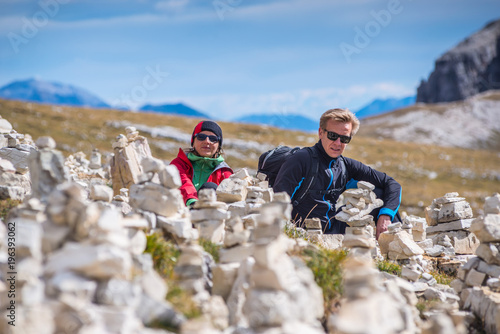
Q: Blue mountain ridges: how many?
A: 4